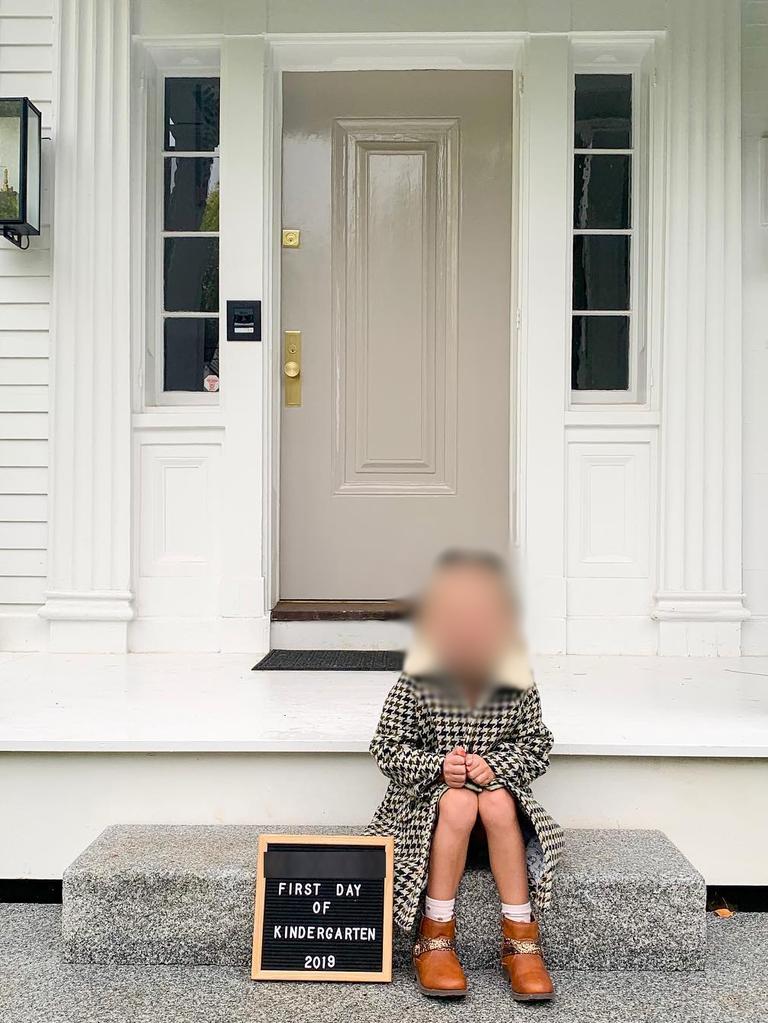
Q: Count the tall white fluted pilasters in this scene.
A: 2